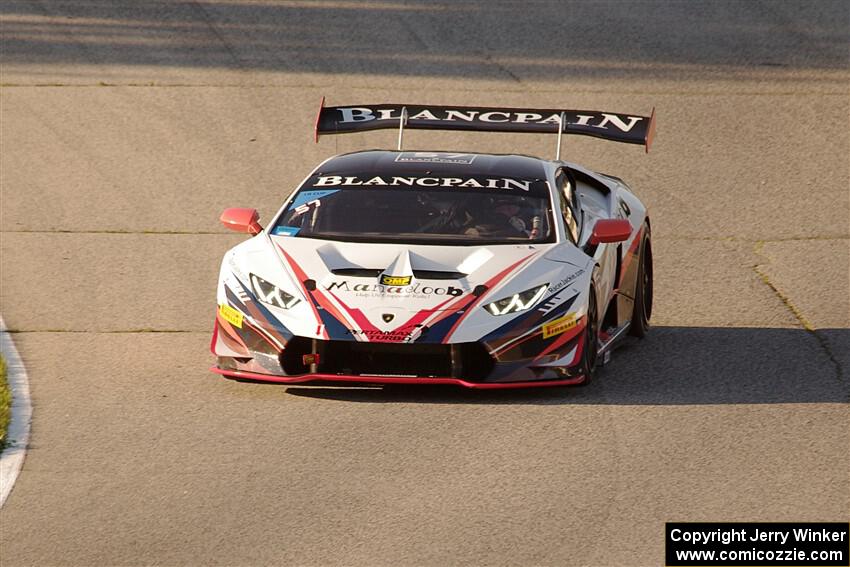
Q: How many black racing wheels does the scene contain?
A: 2